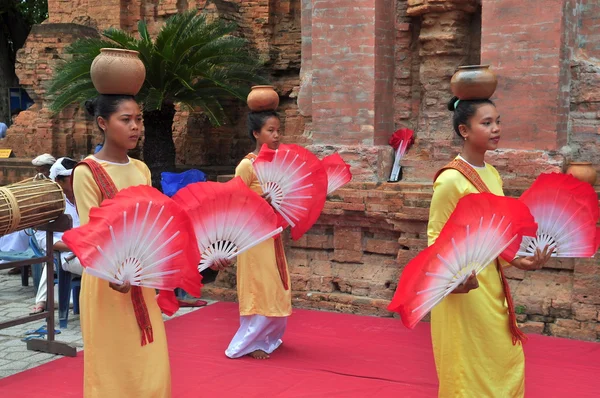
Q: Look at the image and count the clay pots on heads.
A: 3